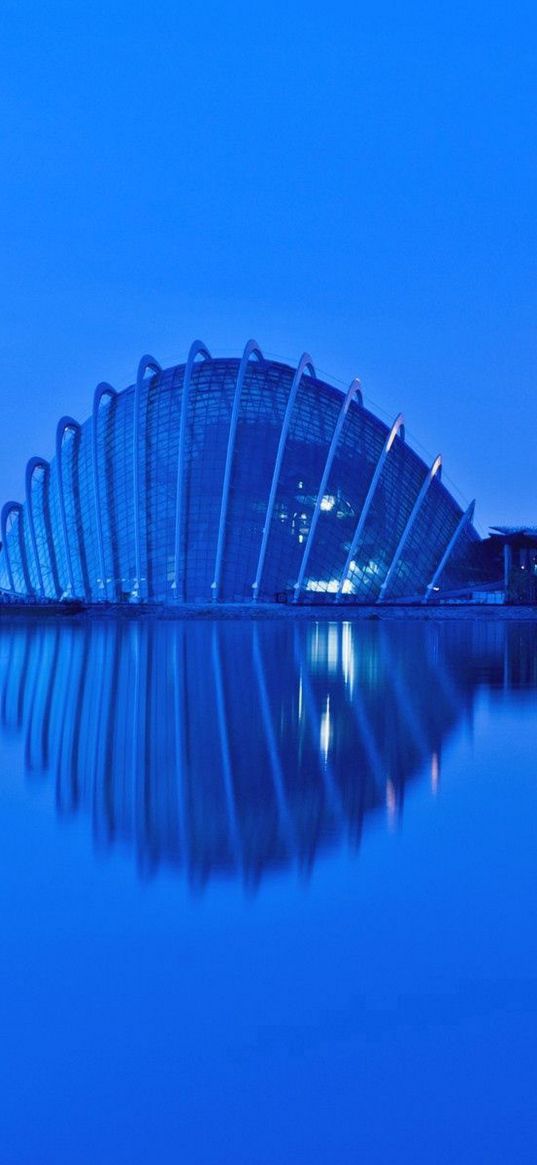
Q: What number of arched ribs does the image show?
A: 12